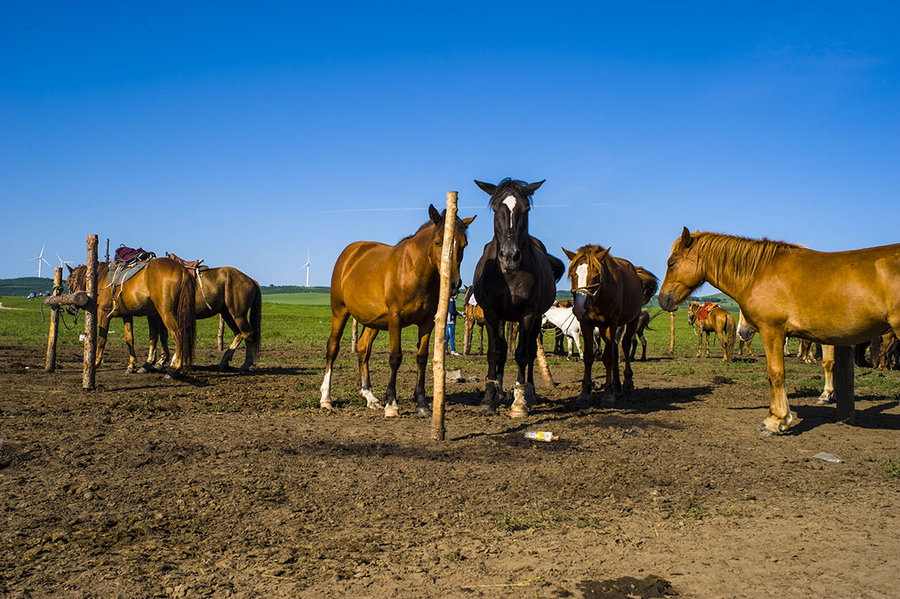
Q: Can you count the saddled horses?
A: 3